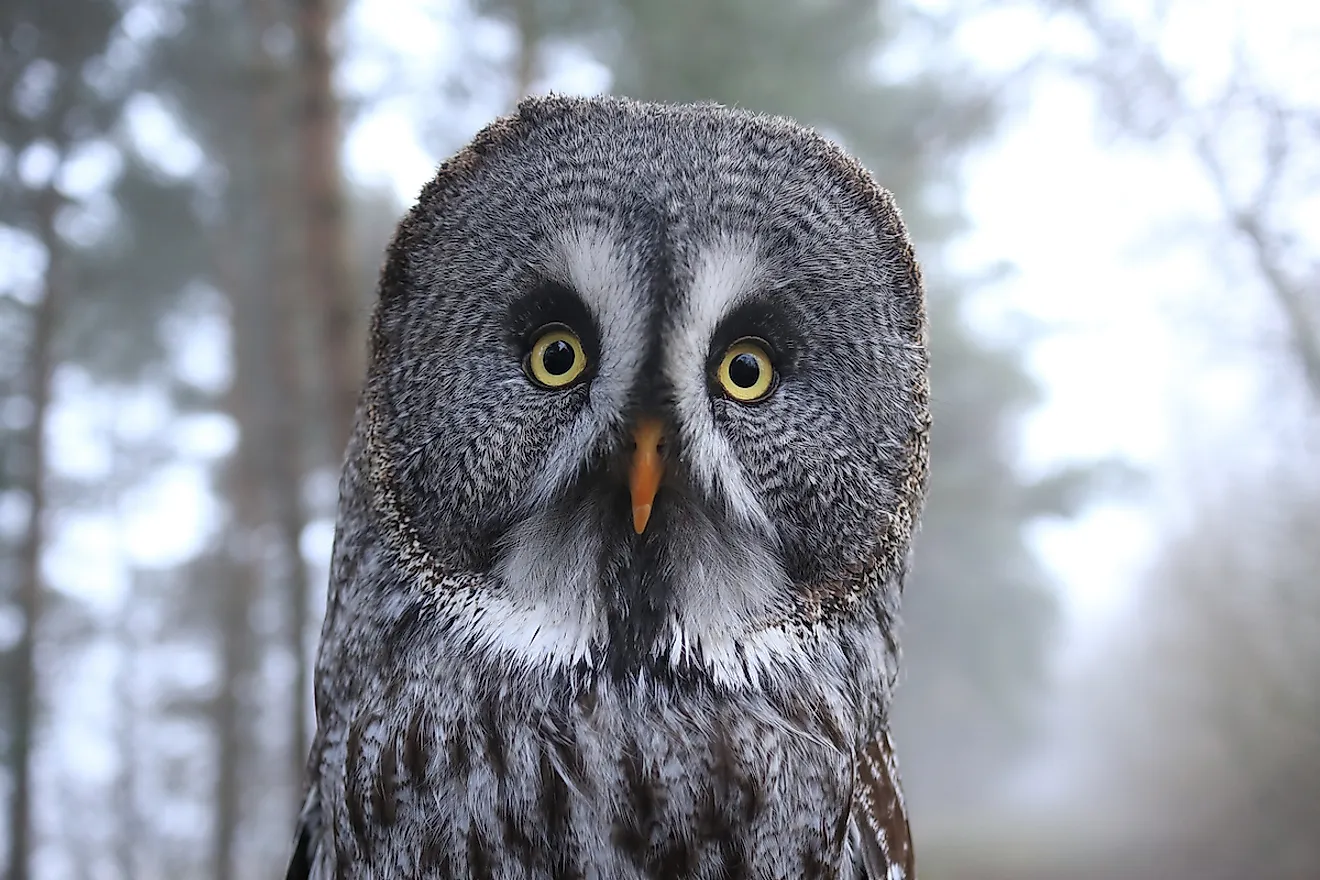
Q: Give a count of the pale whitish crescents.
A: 2